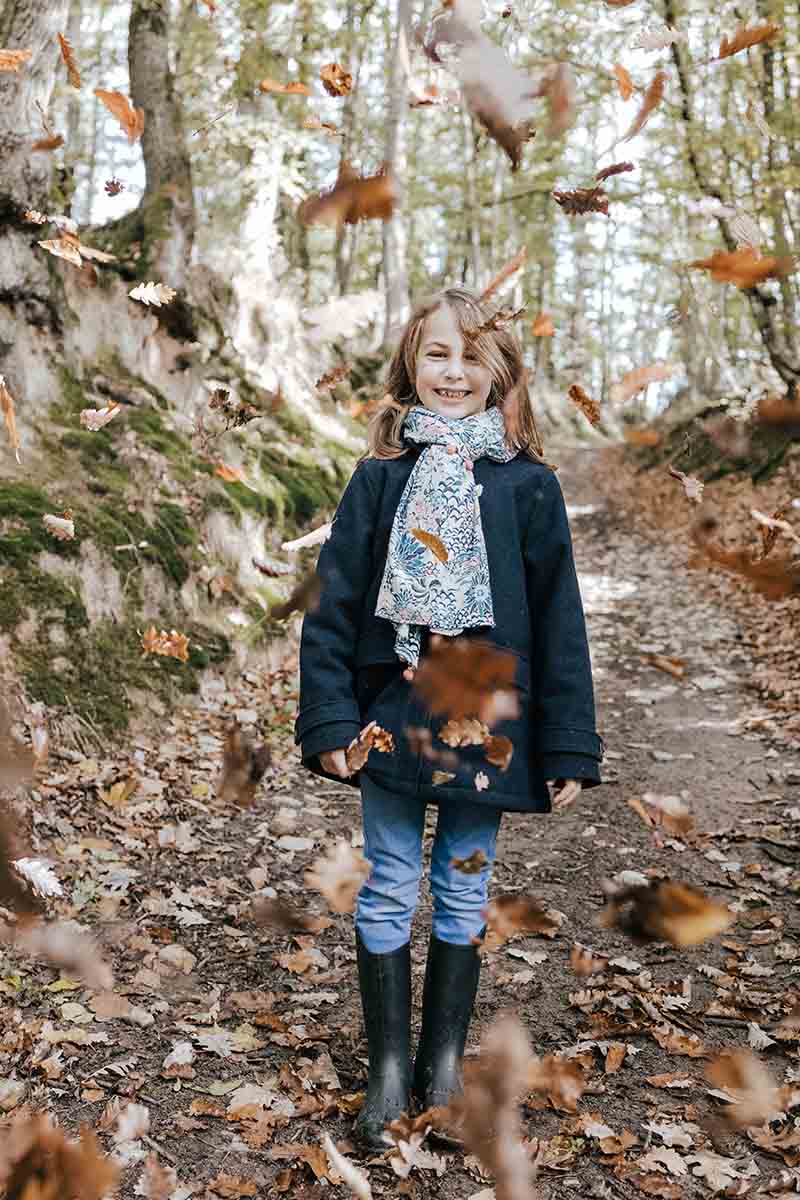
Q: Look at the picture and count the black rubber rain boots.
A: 2